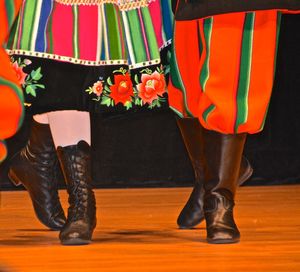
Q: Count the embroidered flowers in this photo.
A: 4